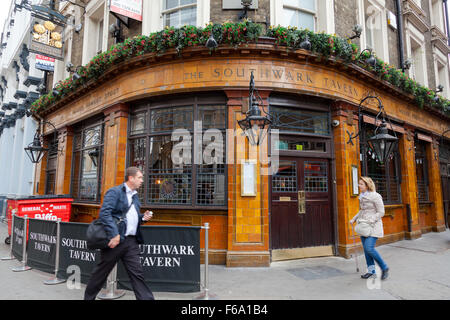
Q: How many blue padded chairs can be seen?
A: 0